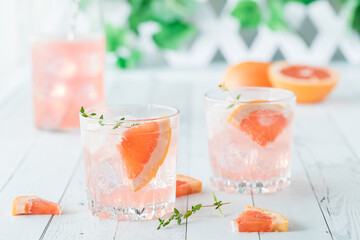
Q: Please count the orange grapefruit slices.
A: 5